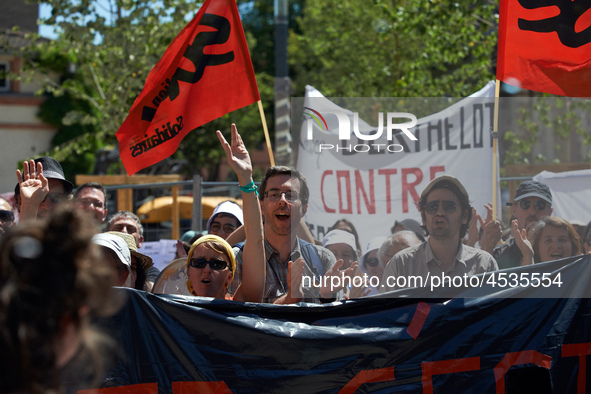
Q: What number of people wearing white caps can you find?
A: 4